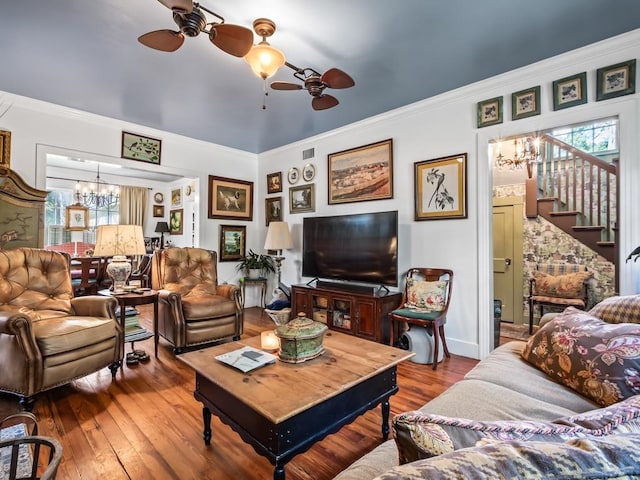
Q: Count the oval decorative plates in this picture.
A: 2